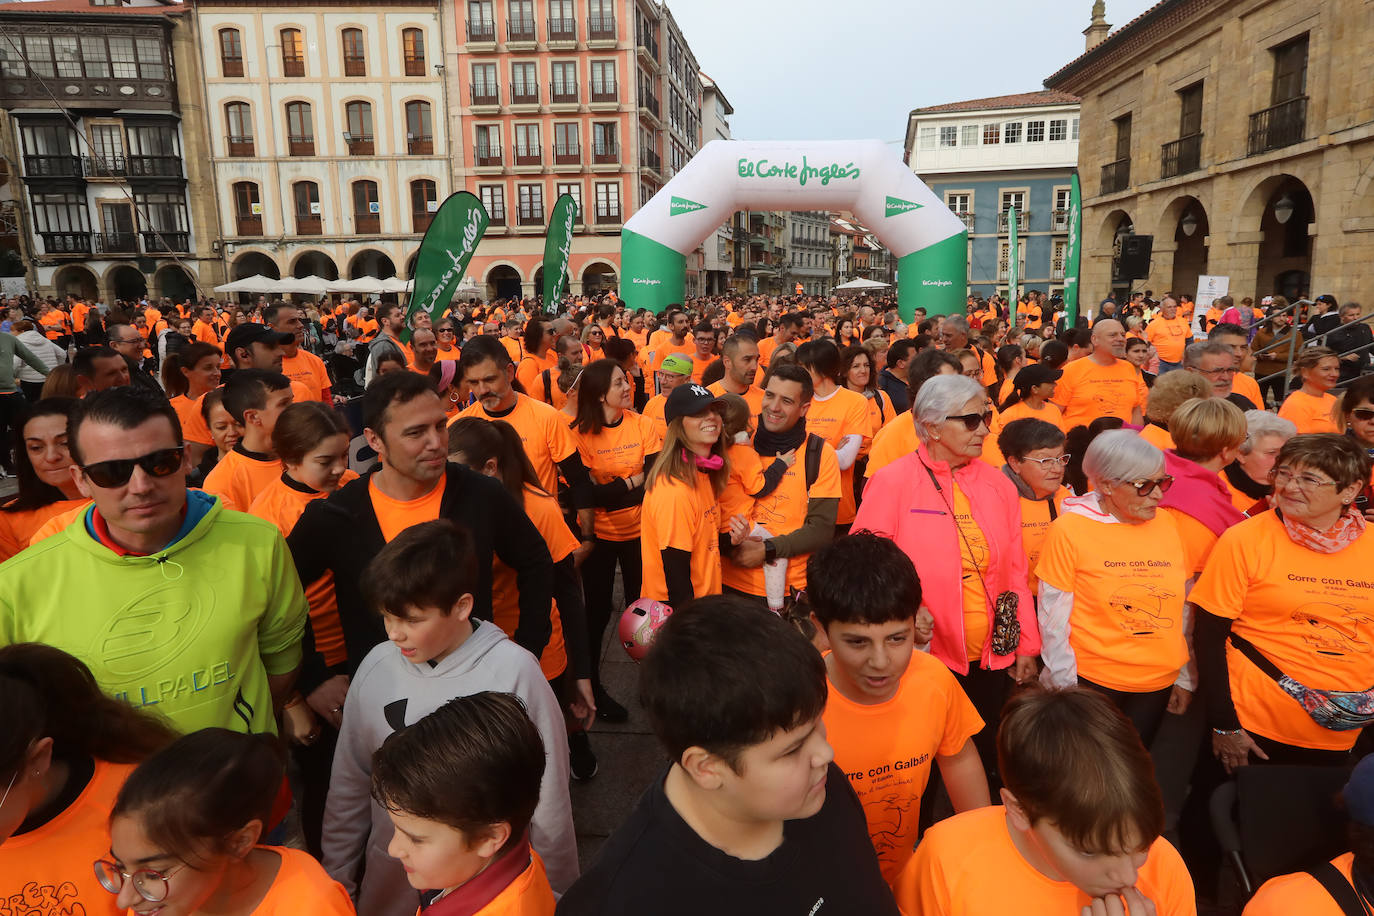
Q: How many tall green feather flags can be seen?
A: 4